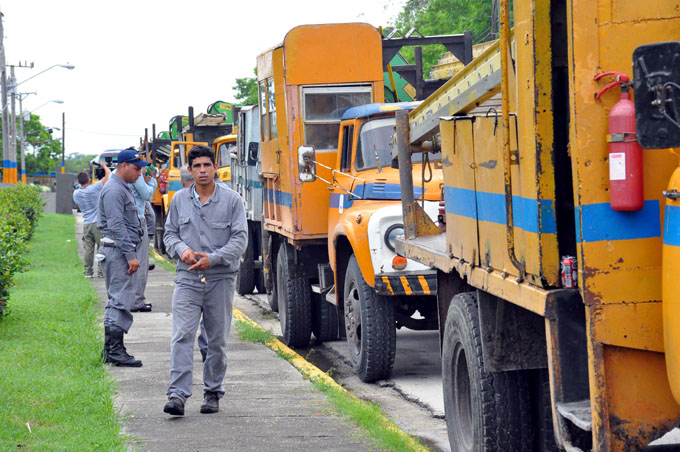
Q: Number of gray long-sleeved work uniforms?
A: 2